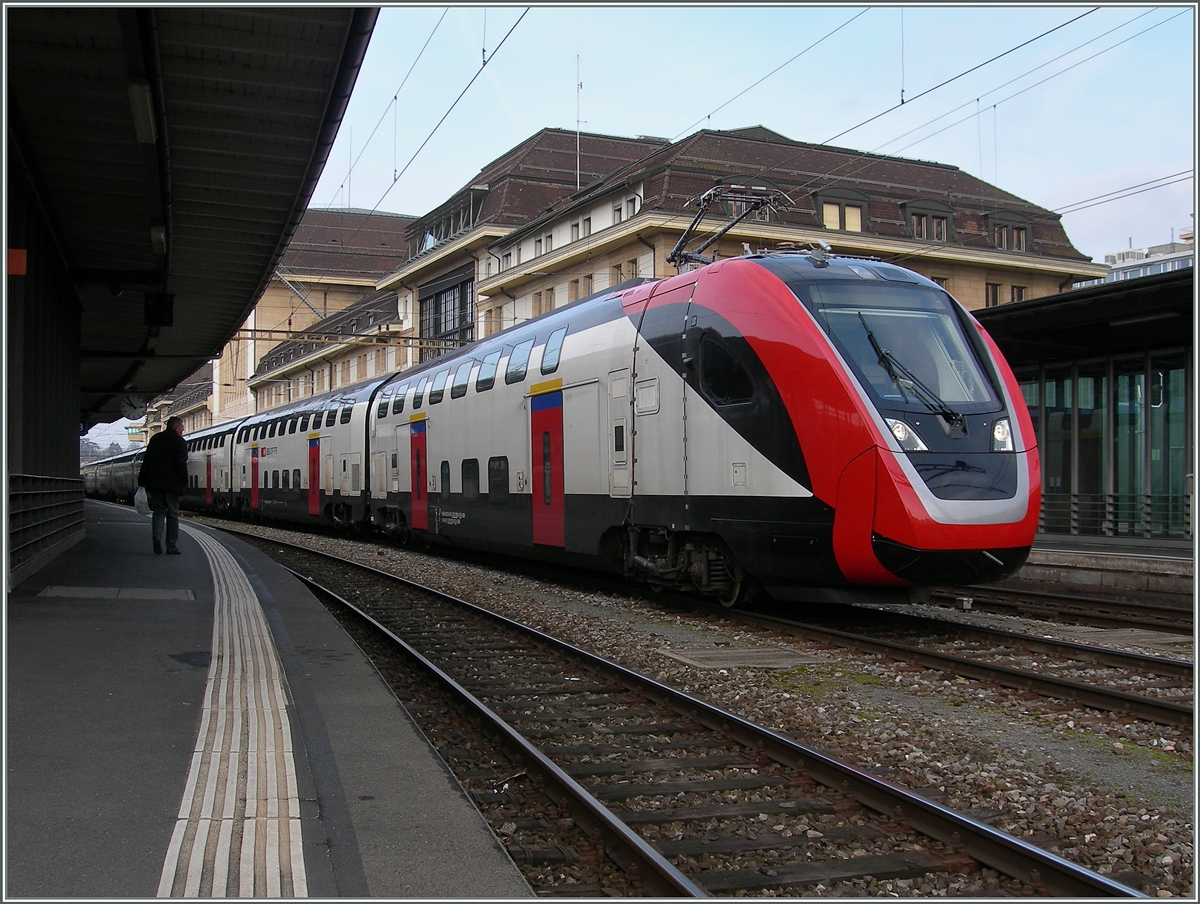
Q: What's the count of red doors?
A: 5